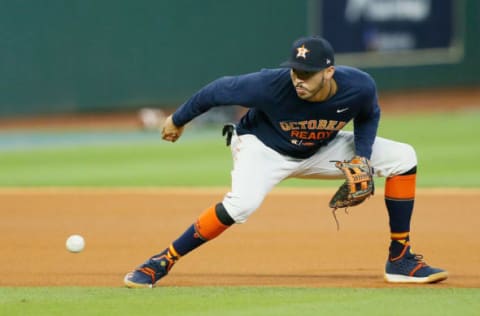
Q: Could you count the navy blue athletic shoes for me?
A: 2